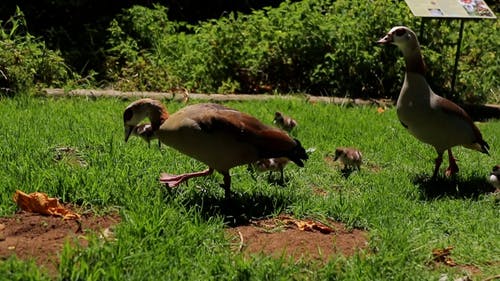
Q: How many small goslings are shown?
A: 5